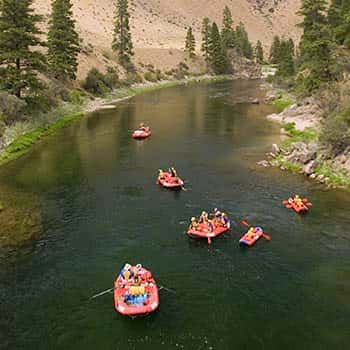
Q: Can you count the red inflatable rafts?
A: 6